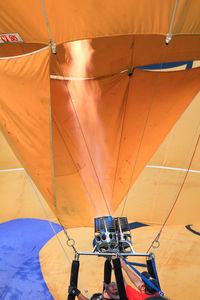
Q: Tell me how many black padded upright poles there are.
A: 4